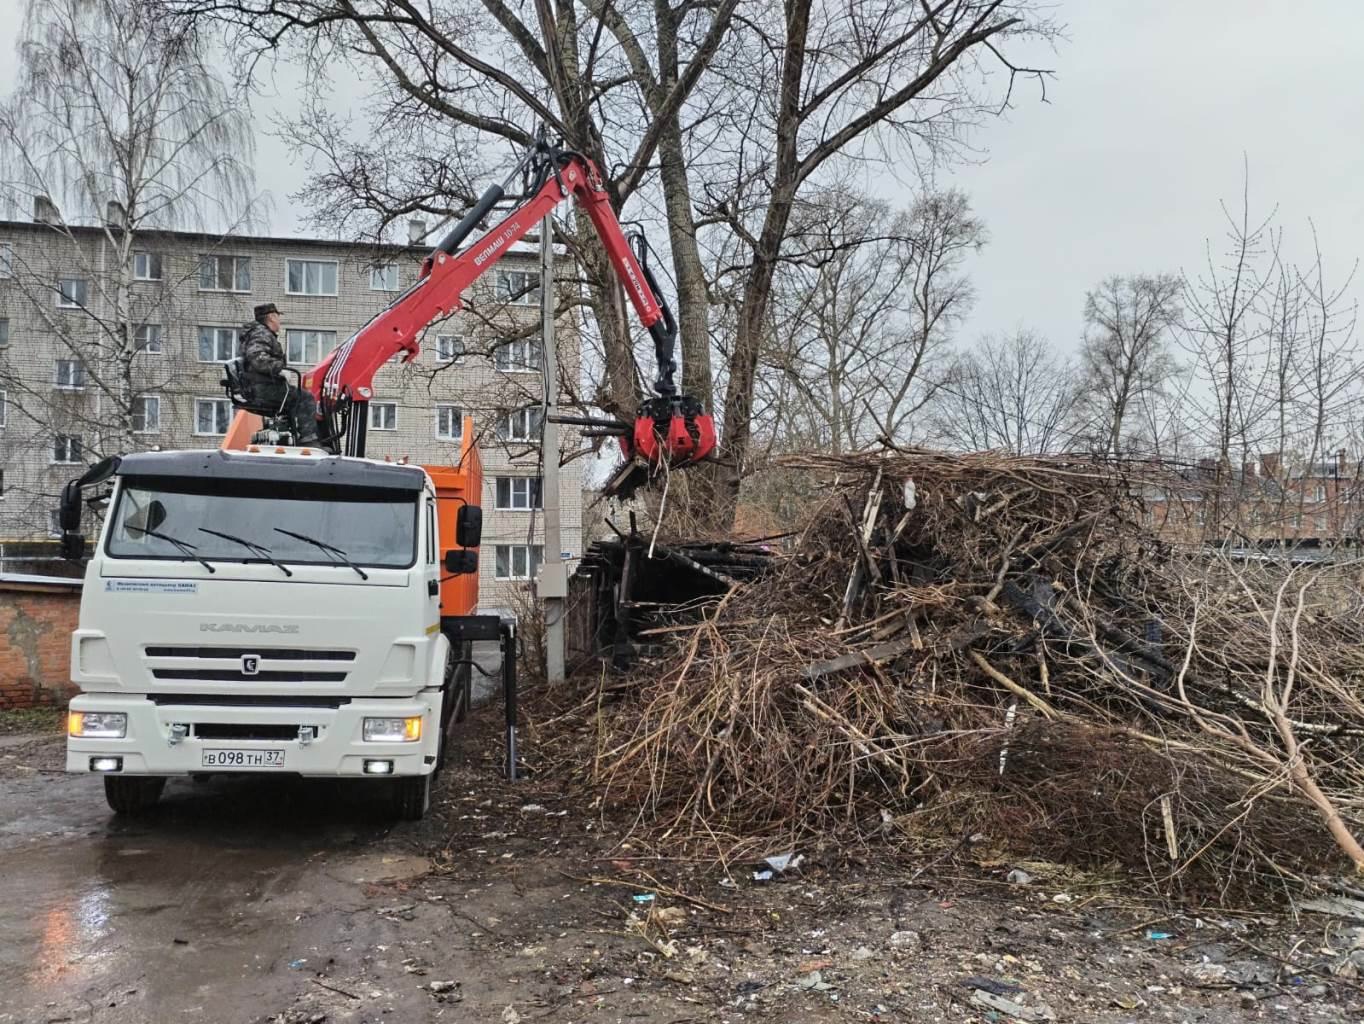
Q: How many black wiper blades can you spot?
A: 3